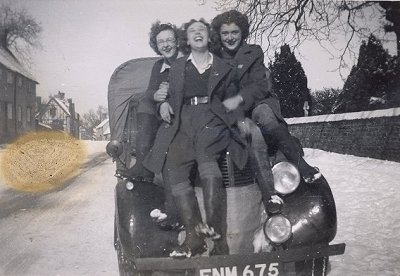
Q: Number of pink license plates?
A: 0